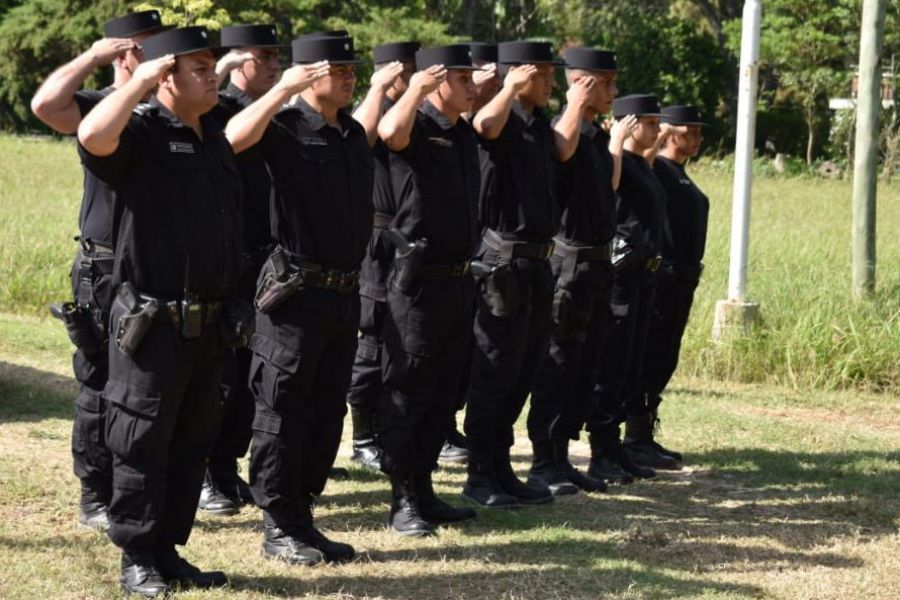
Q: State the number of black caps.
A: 11